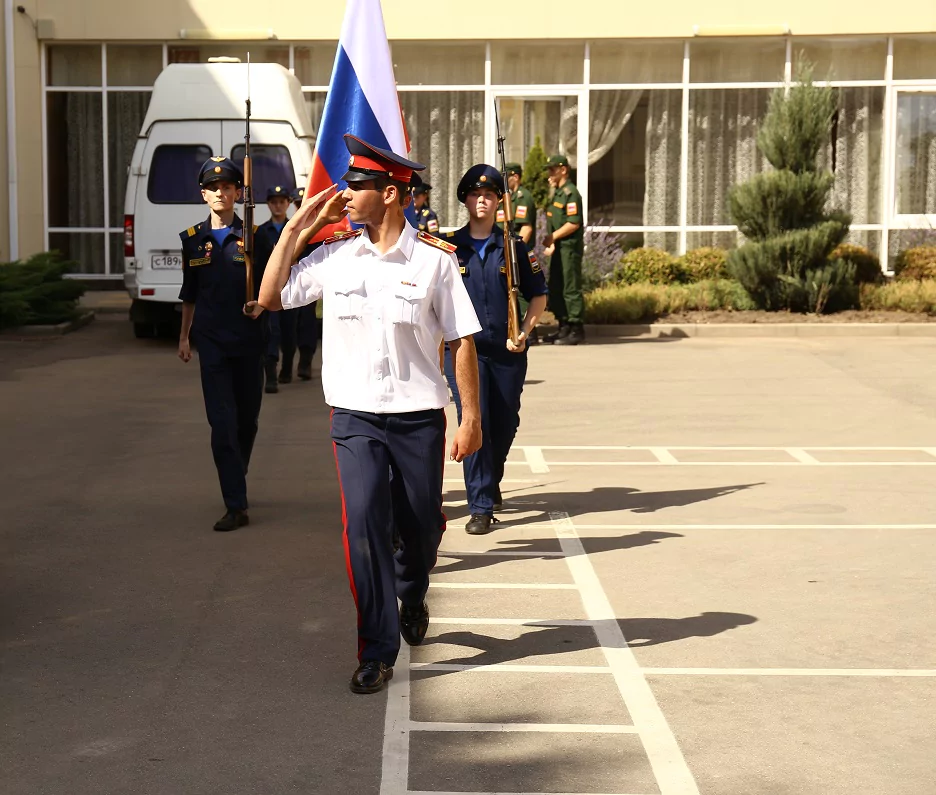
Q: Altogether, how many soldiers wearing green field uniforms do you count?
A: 2